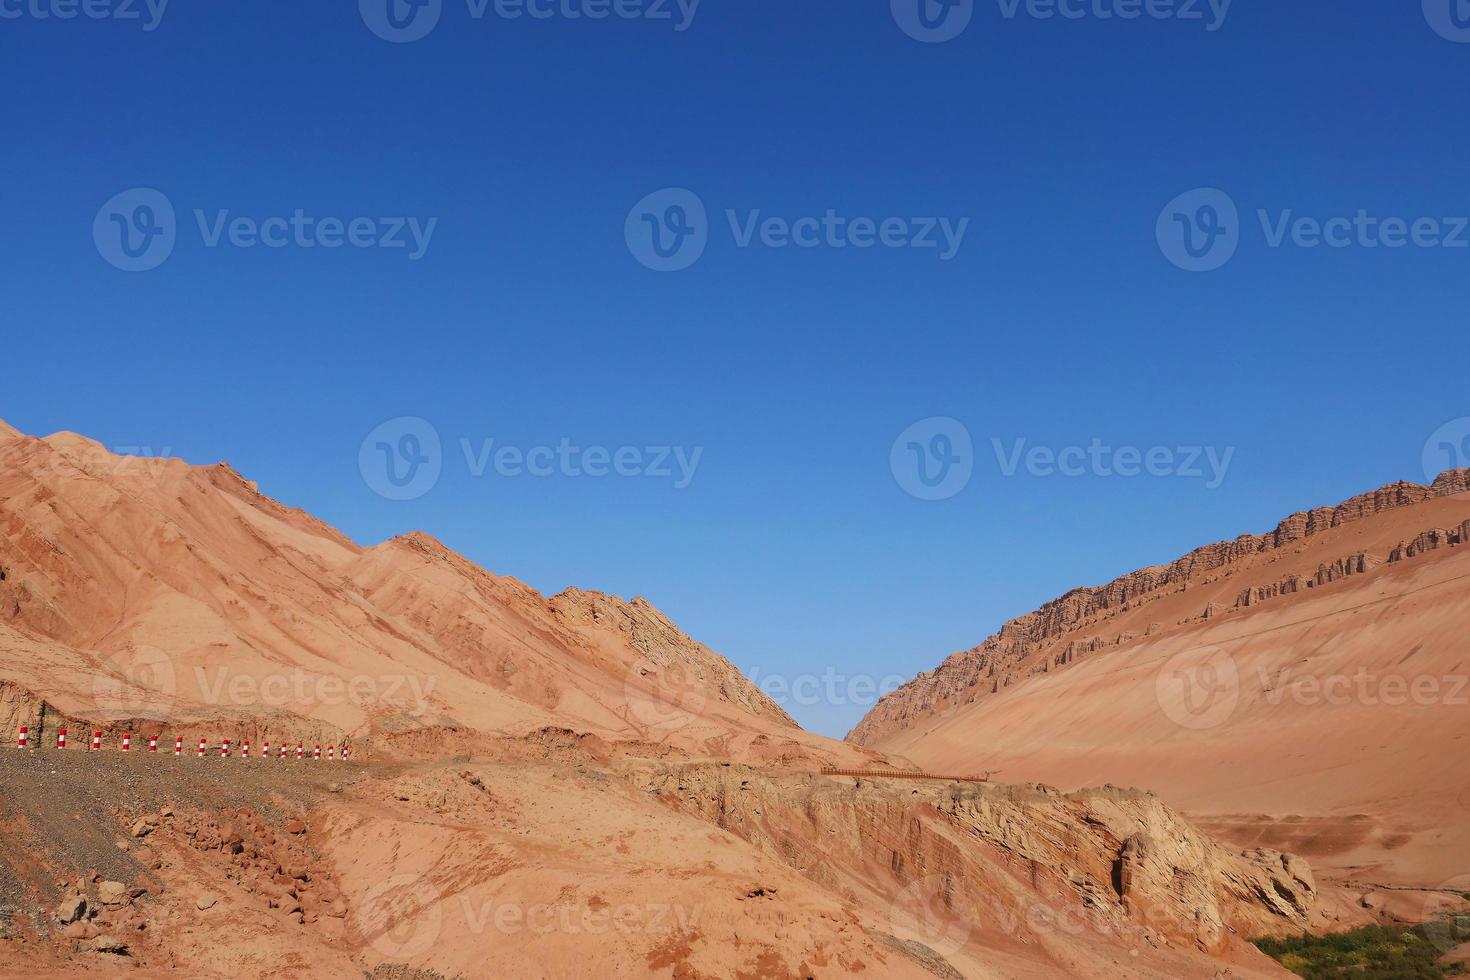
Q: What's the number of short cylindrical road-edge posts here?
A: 15